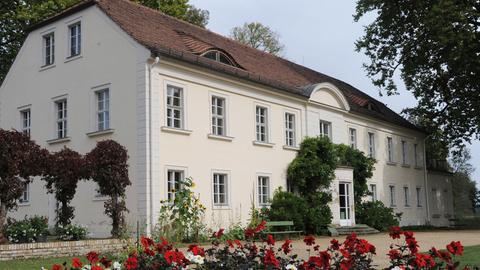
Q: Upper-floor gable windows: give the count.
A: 2